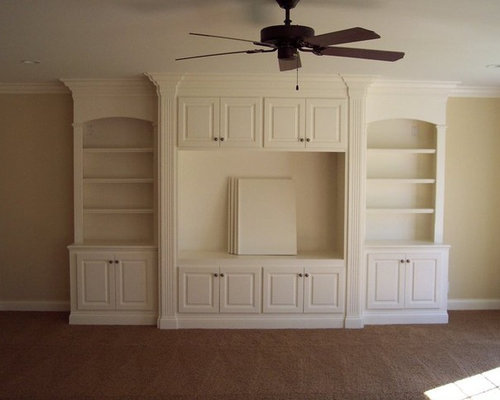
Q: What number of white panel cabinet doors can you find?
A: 12